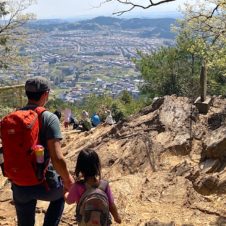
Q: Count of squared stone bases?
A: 1